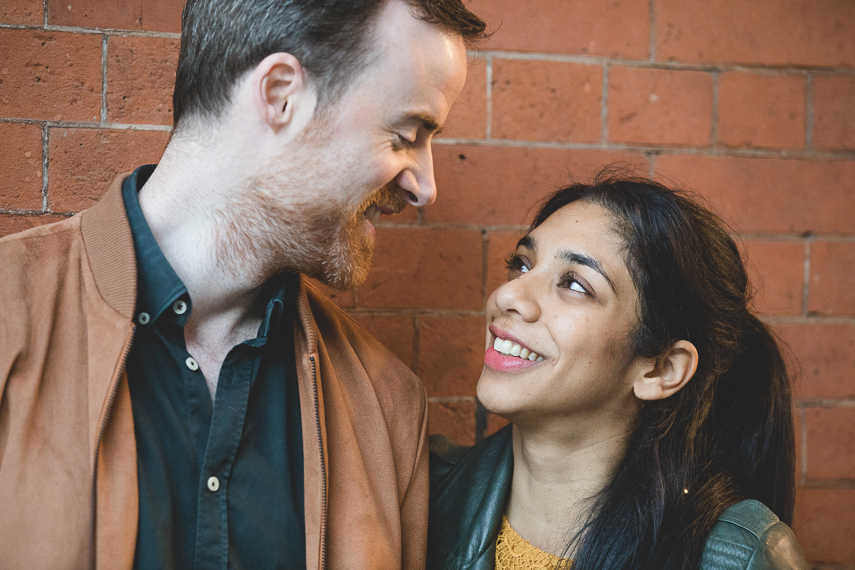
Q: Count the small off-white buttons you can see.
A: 4